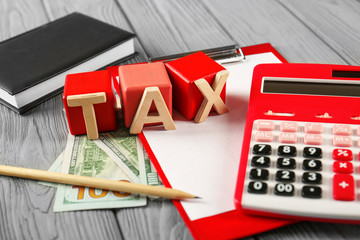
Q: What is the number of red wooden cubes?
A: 3